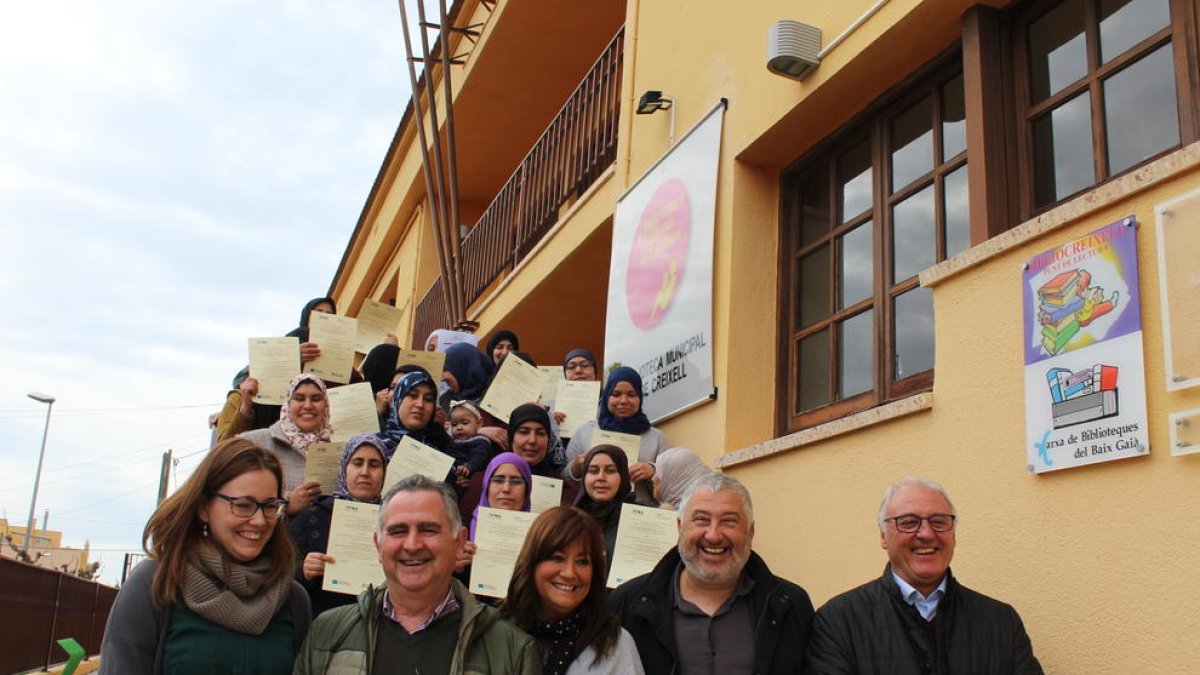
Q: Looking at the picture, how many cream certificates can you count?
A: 15